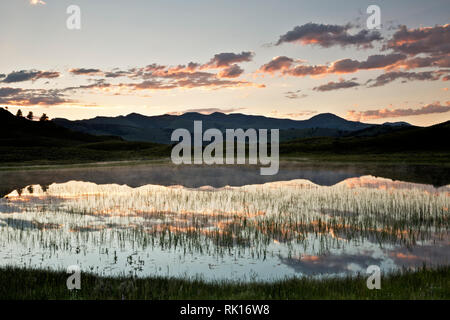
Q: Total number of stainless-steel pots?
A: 0